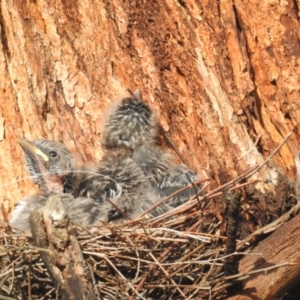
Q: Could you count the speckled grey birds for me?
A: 2